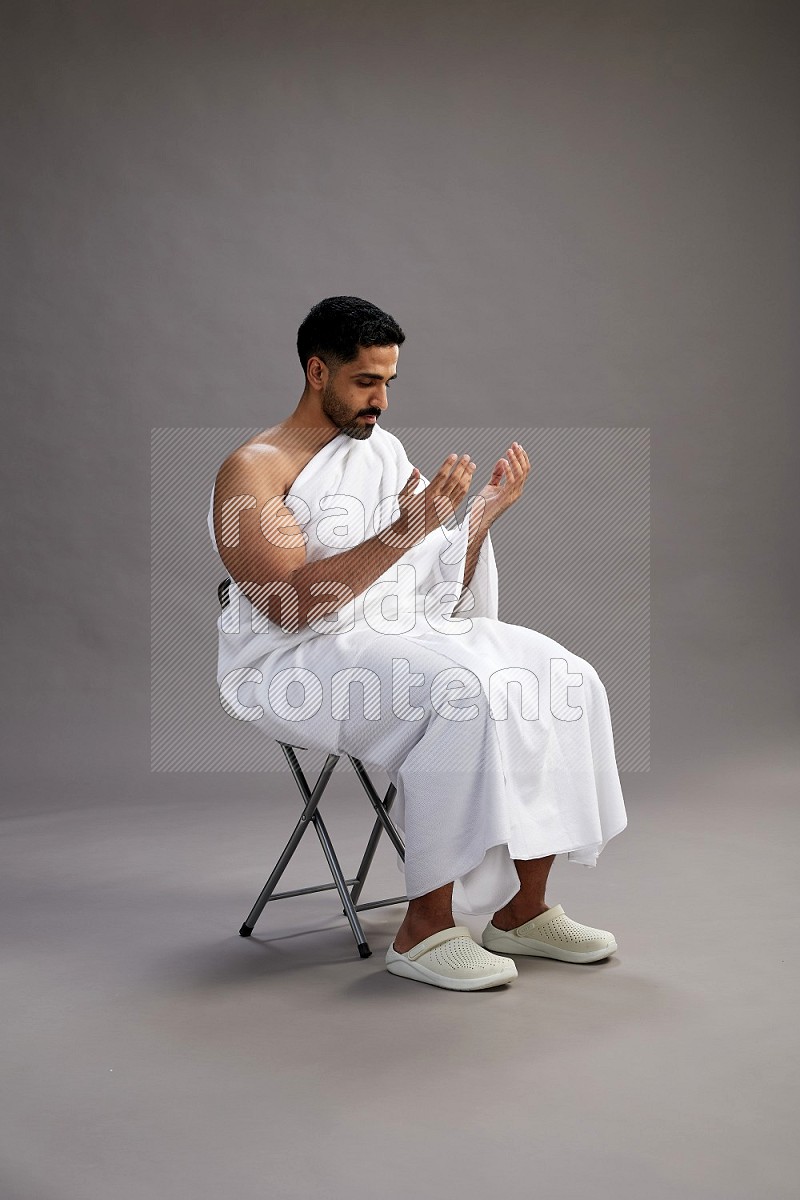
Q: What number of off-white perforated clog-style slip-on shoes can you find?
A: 2